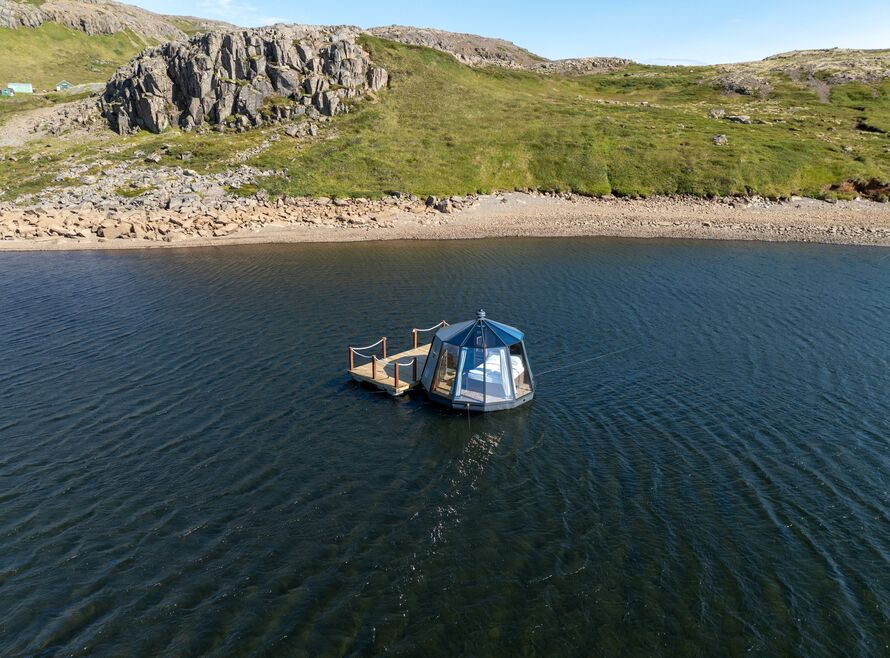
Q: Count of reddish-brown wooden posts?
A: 7